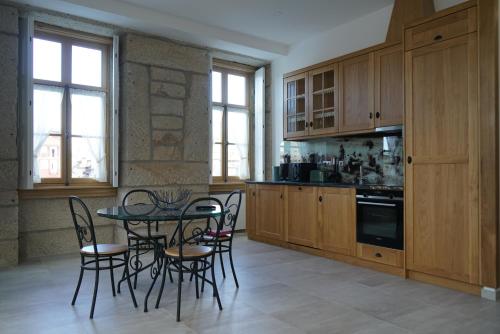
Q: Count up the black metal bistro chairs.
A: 4